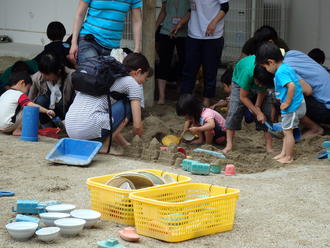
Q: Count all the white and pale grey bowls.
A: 6